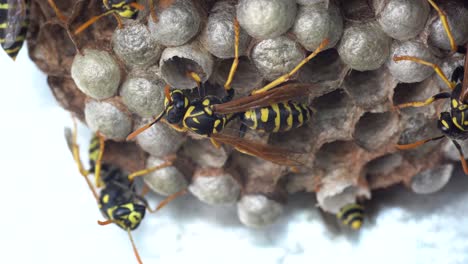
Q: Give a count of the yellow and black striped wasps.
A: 6